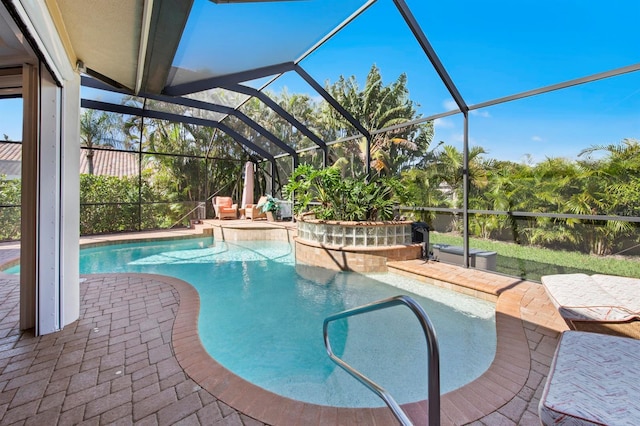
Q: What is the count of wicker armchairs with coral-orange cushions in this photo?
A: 2